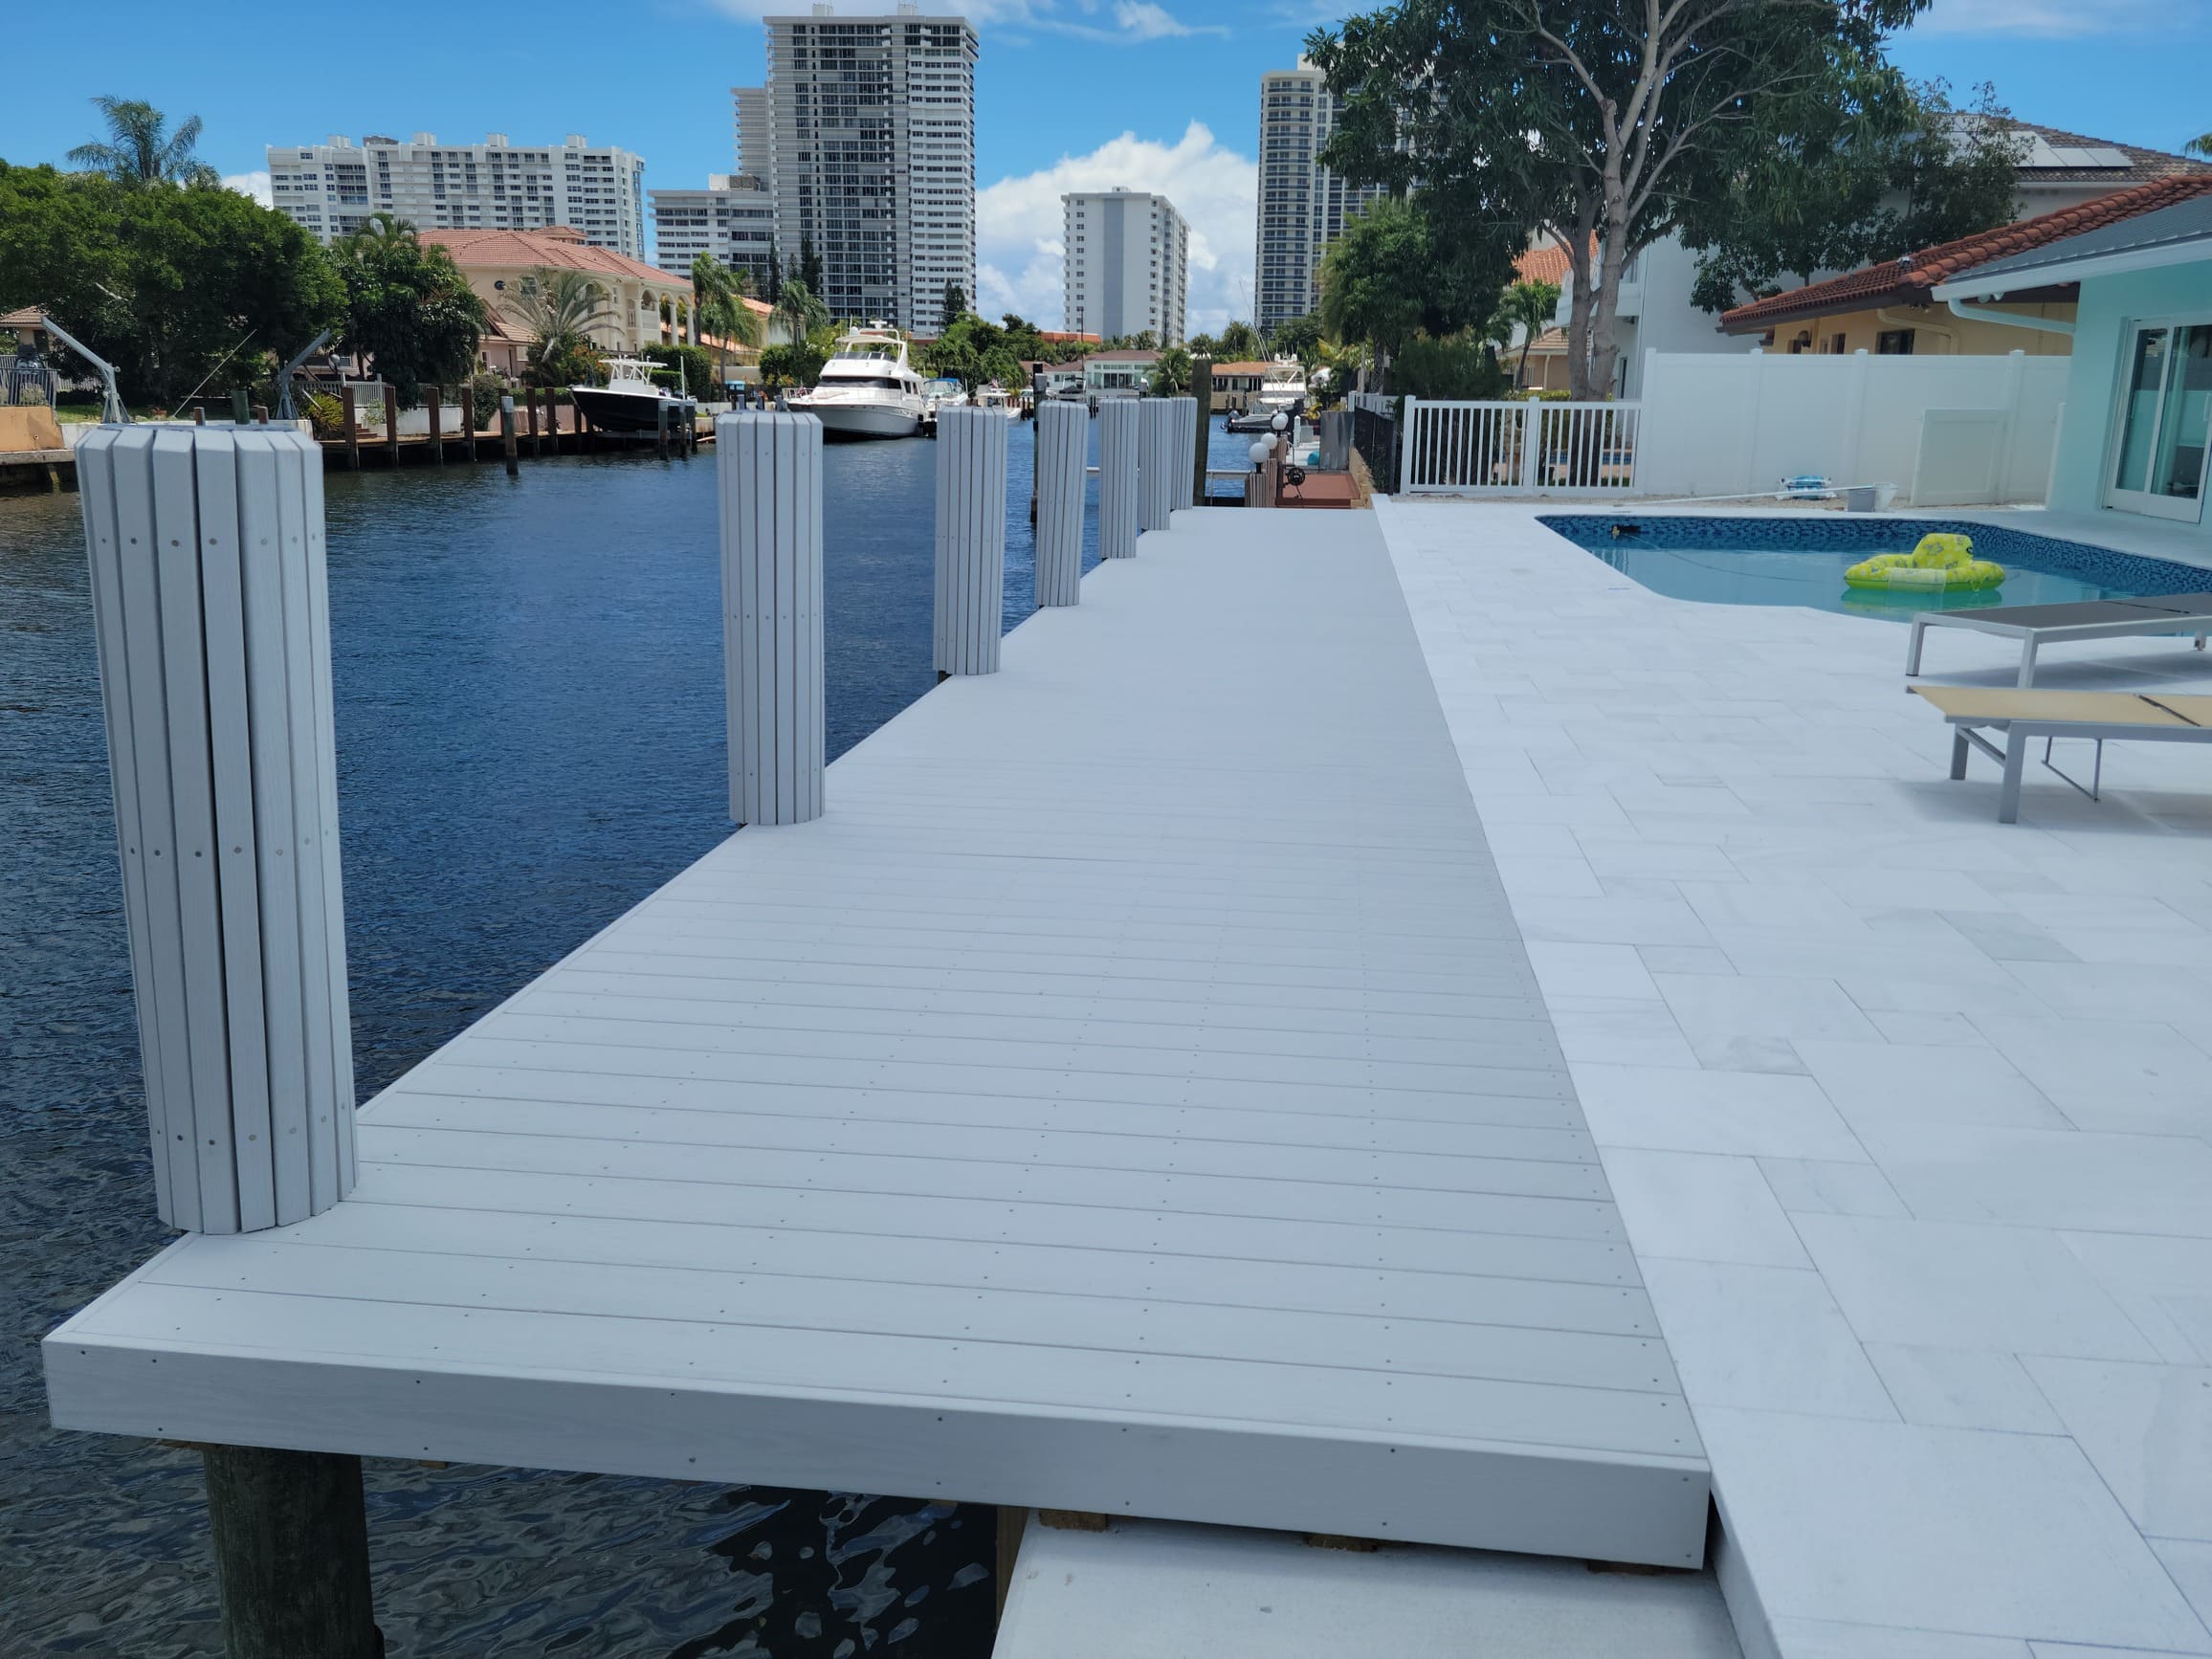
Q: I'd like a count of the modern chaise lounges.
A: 2